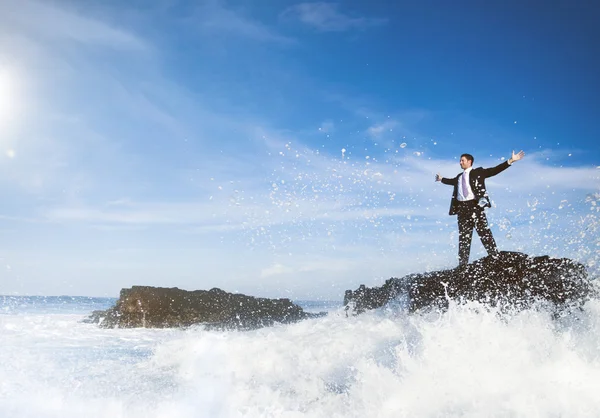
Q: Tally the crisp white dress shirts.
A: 1